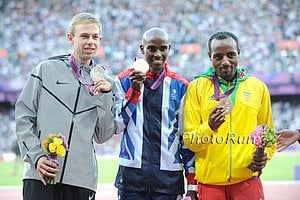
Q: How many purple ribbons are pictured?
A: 3